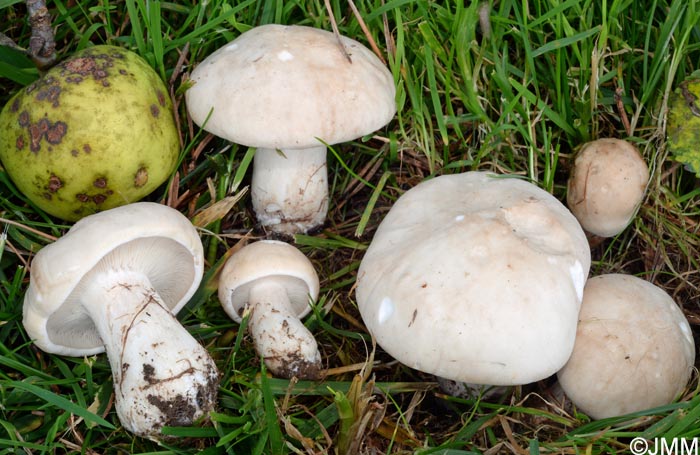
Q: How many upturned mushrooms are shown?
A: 2